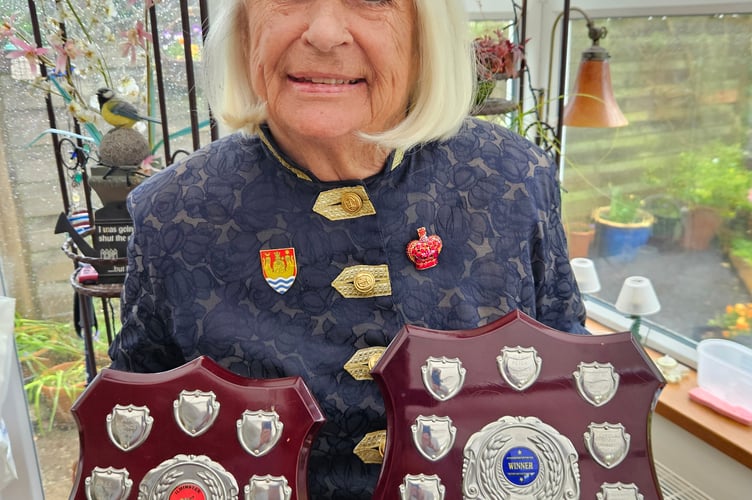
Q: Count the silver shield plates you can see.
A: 12